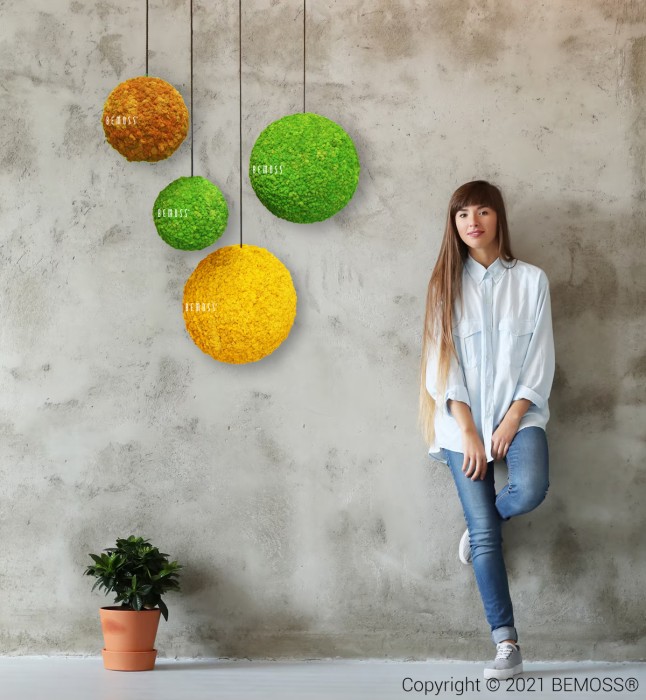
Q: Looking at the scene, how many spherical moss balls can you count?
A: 4